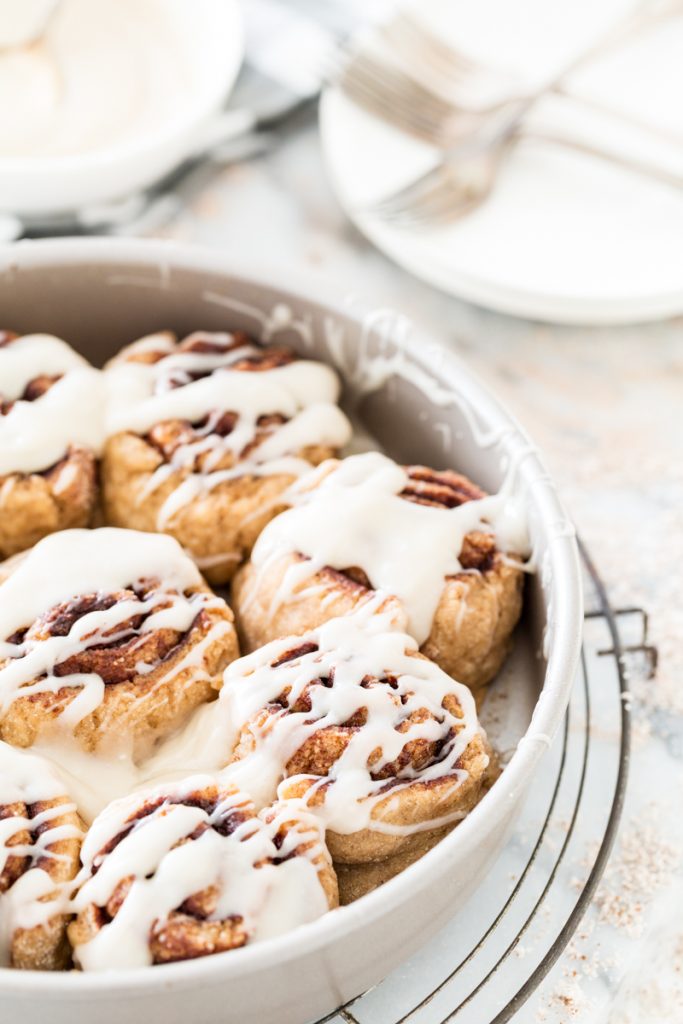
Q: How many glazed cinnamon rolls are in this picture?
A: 7